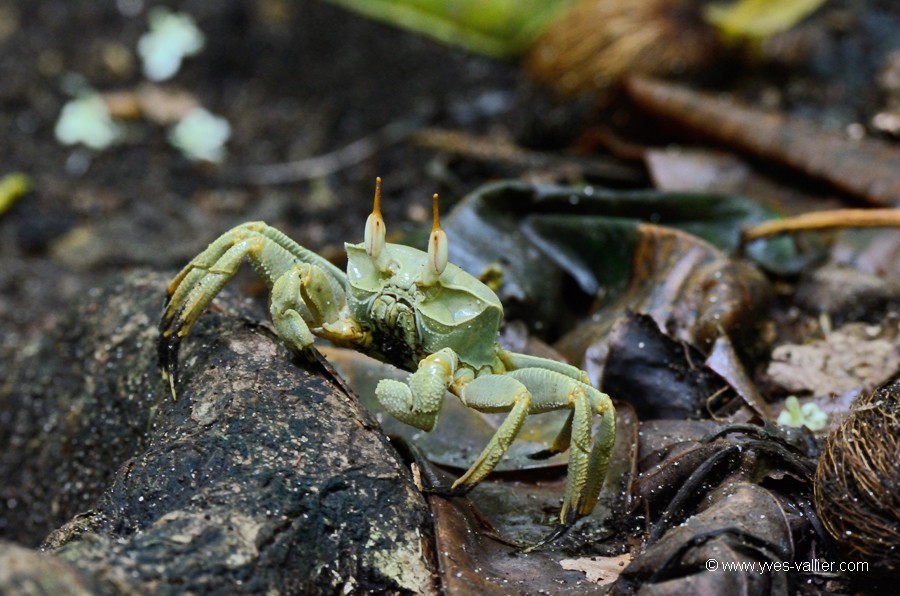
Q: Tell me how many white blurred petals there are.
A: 3